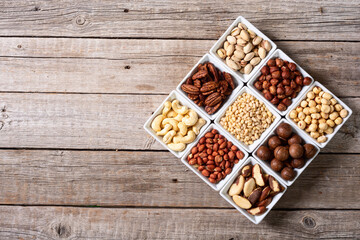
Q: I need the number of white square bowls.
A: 9